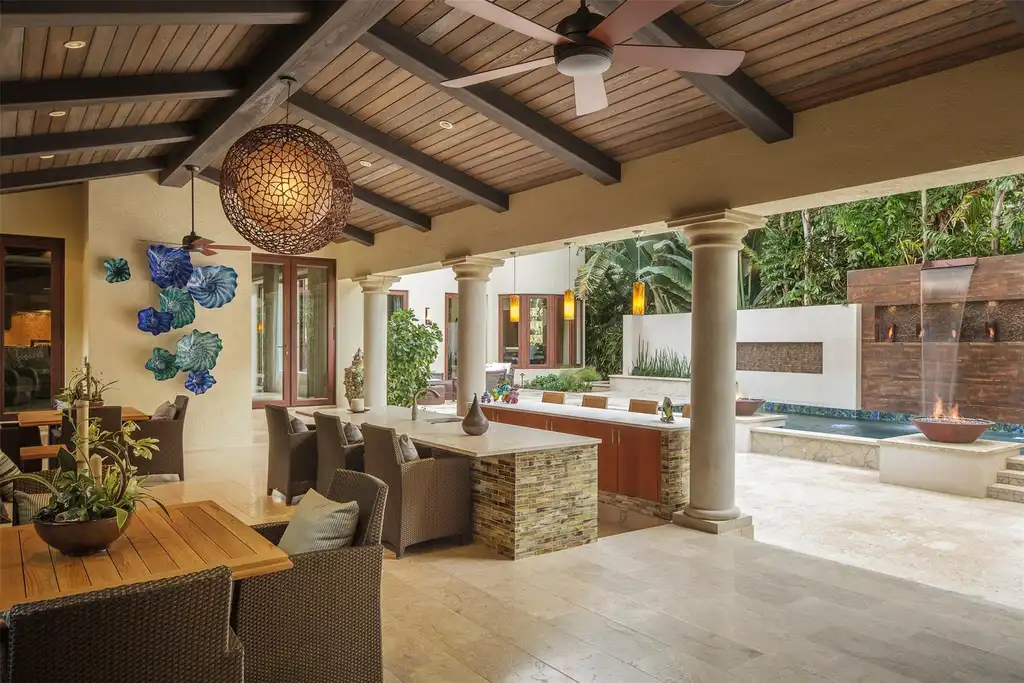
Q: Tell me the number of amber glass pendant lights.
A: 3